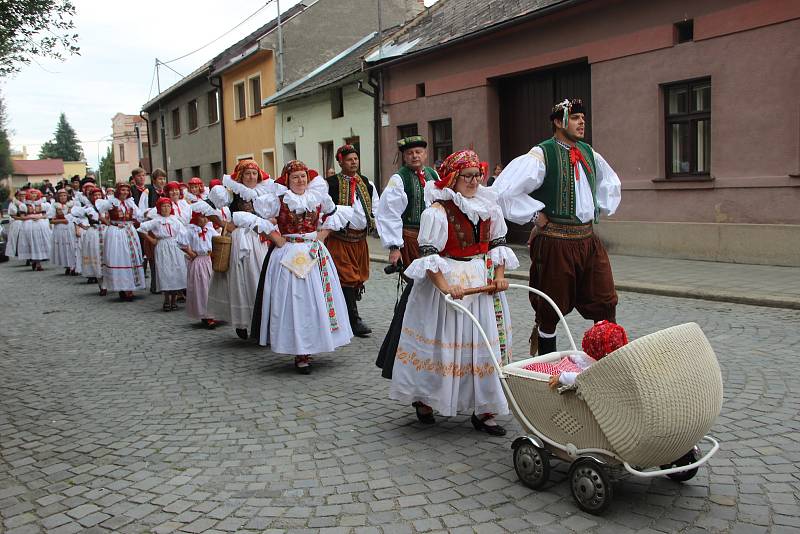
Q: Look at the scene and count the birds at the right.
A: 0